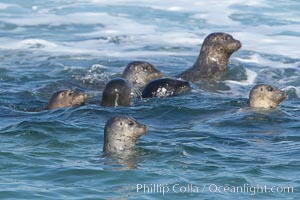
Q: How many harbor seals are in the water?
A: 7